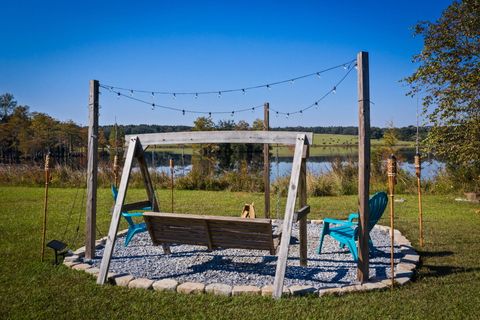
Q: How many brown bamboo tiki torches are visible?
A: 5